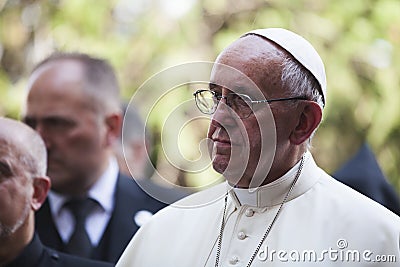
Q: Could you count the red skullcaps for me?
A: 0